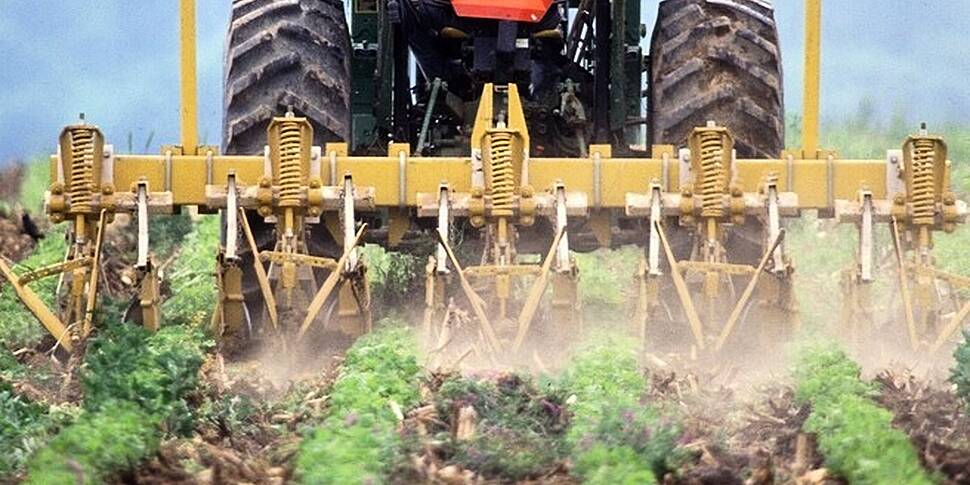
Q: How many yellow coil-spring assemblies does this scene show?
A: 5